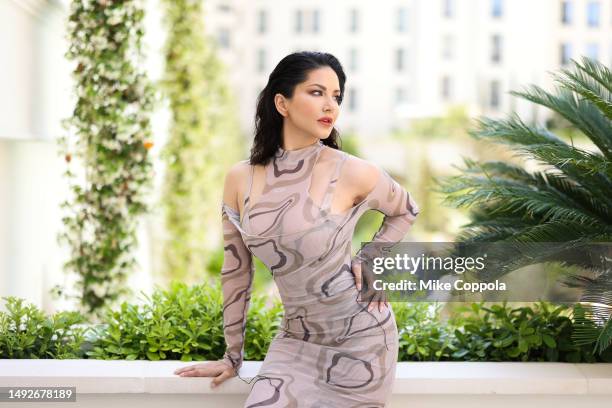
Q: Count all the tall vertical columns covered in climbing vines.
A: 2